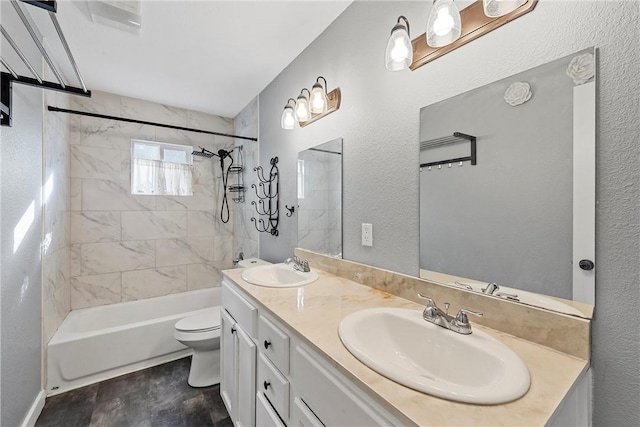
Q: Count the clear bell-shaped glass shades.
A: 6